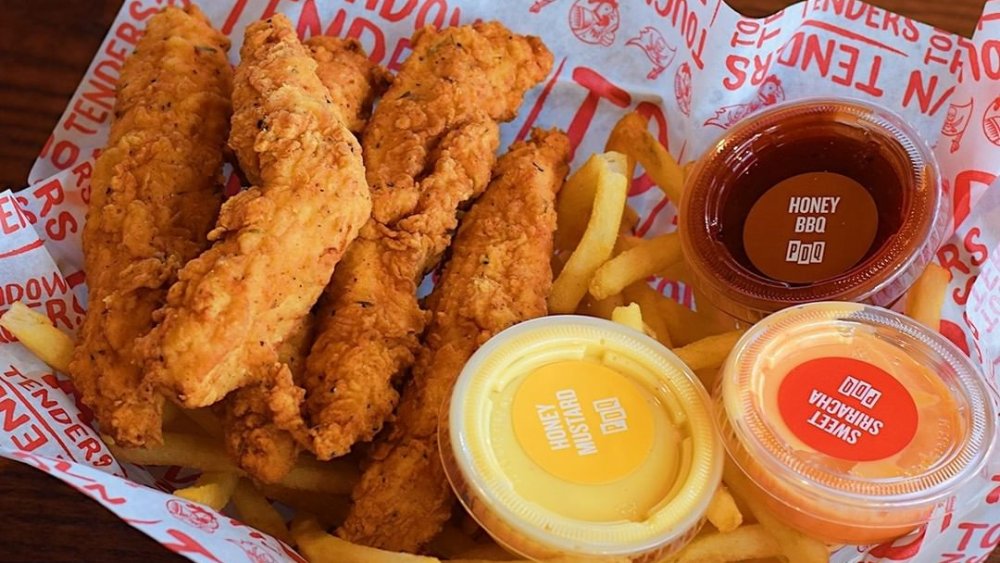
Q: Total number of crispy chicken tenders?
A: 5